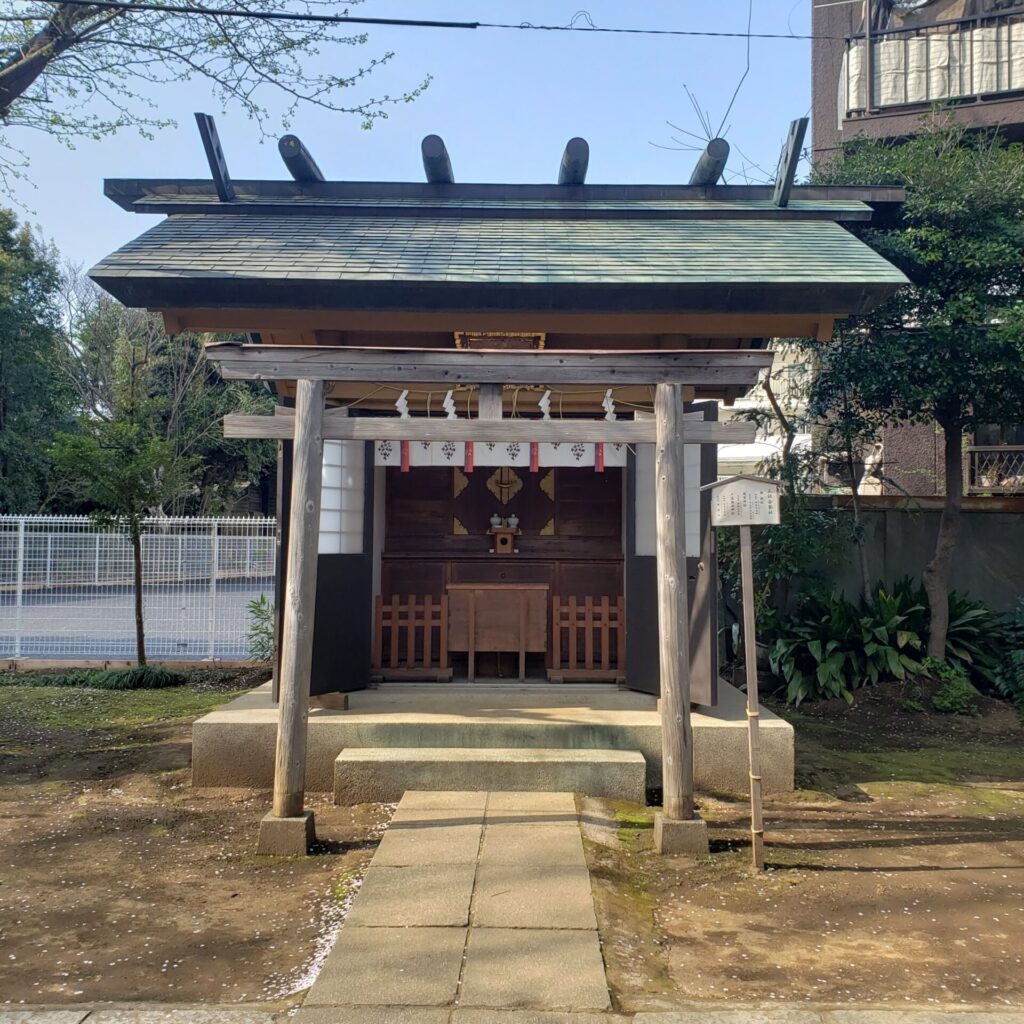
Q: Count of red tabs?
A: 4